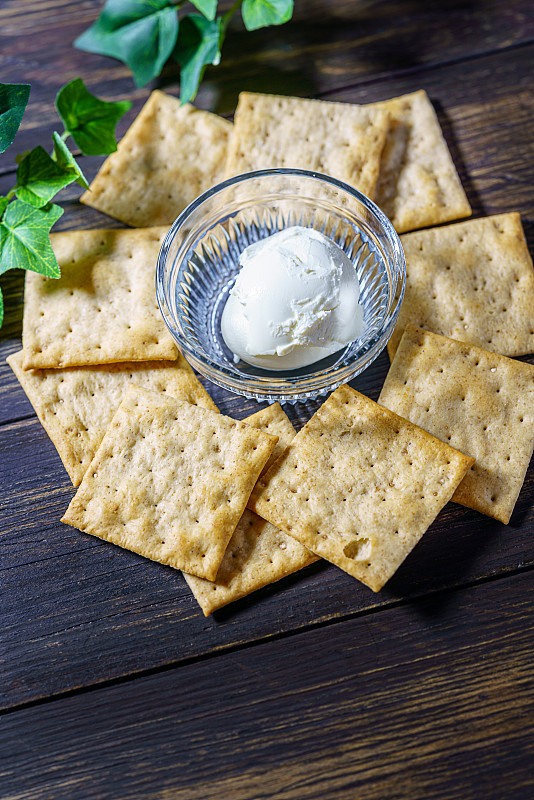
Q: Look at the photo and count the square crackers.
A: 10